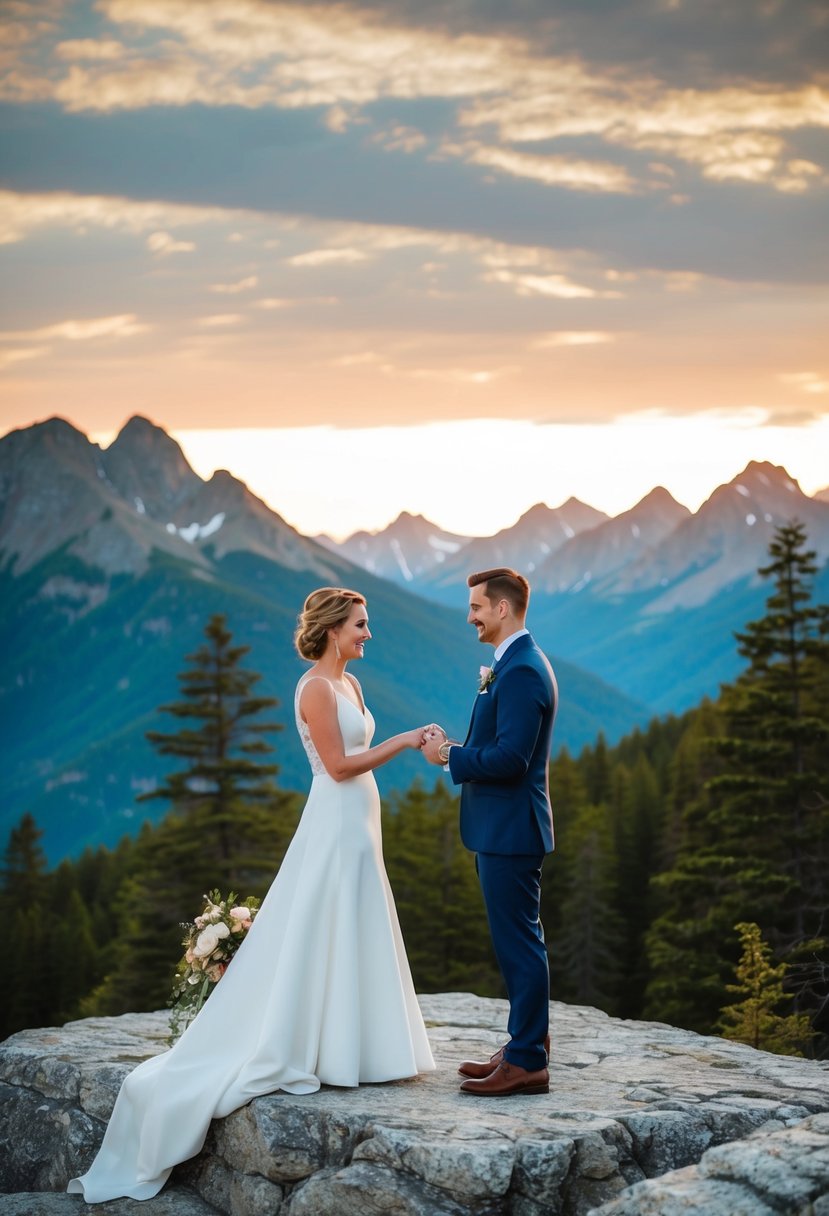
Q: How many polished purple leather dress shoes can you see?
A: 0